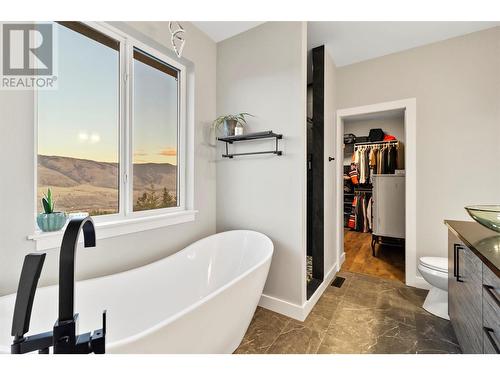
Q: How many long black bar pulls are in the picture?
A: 4